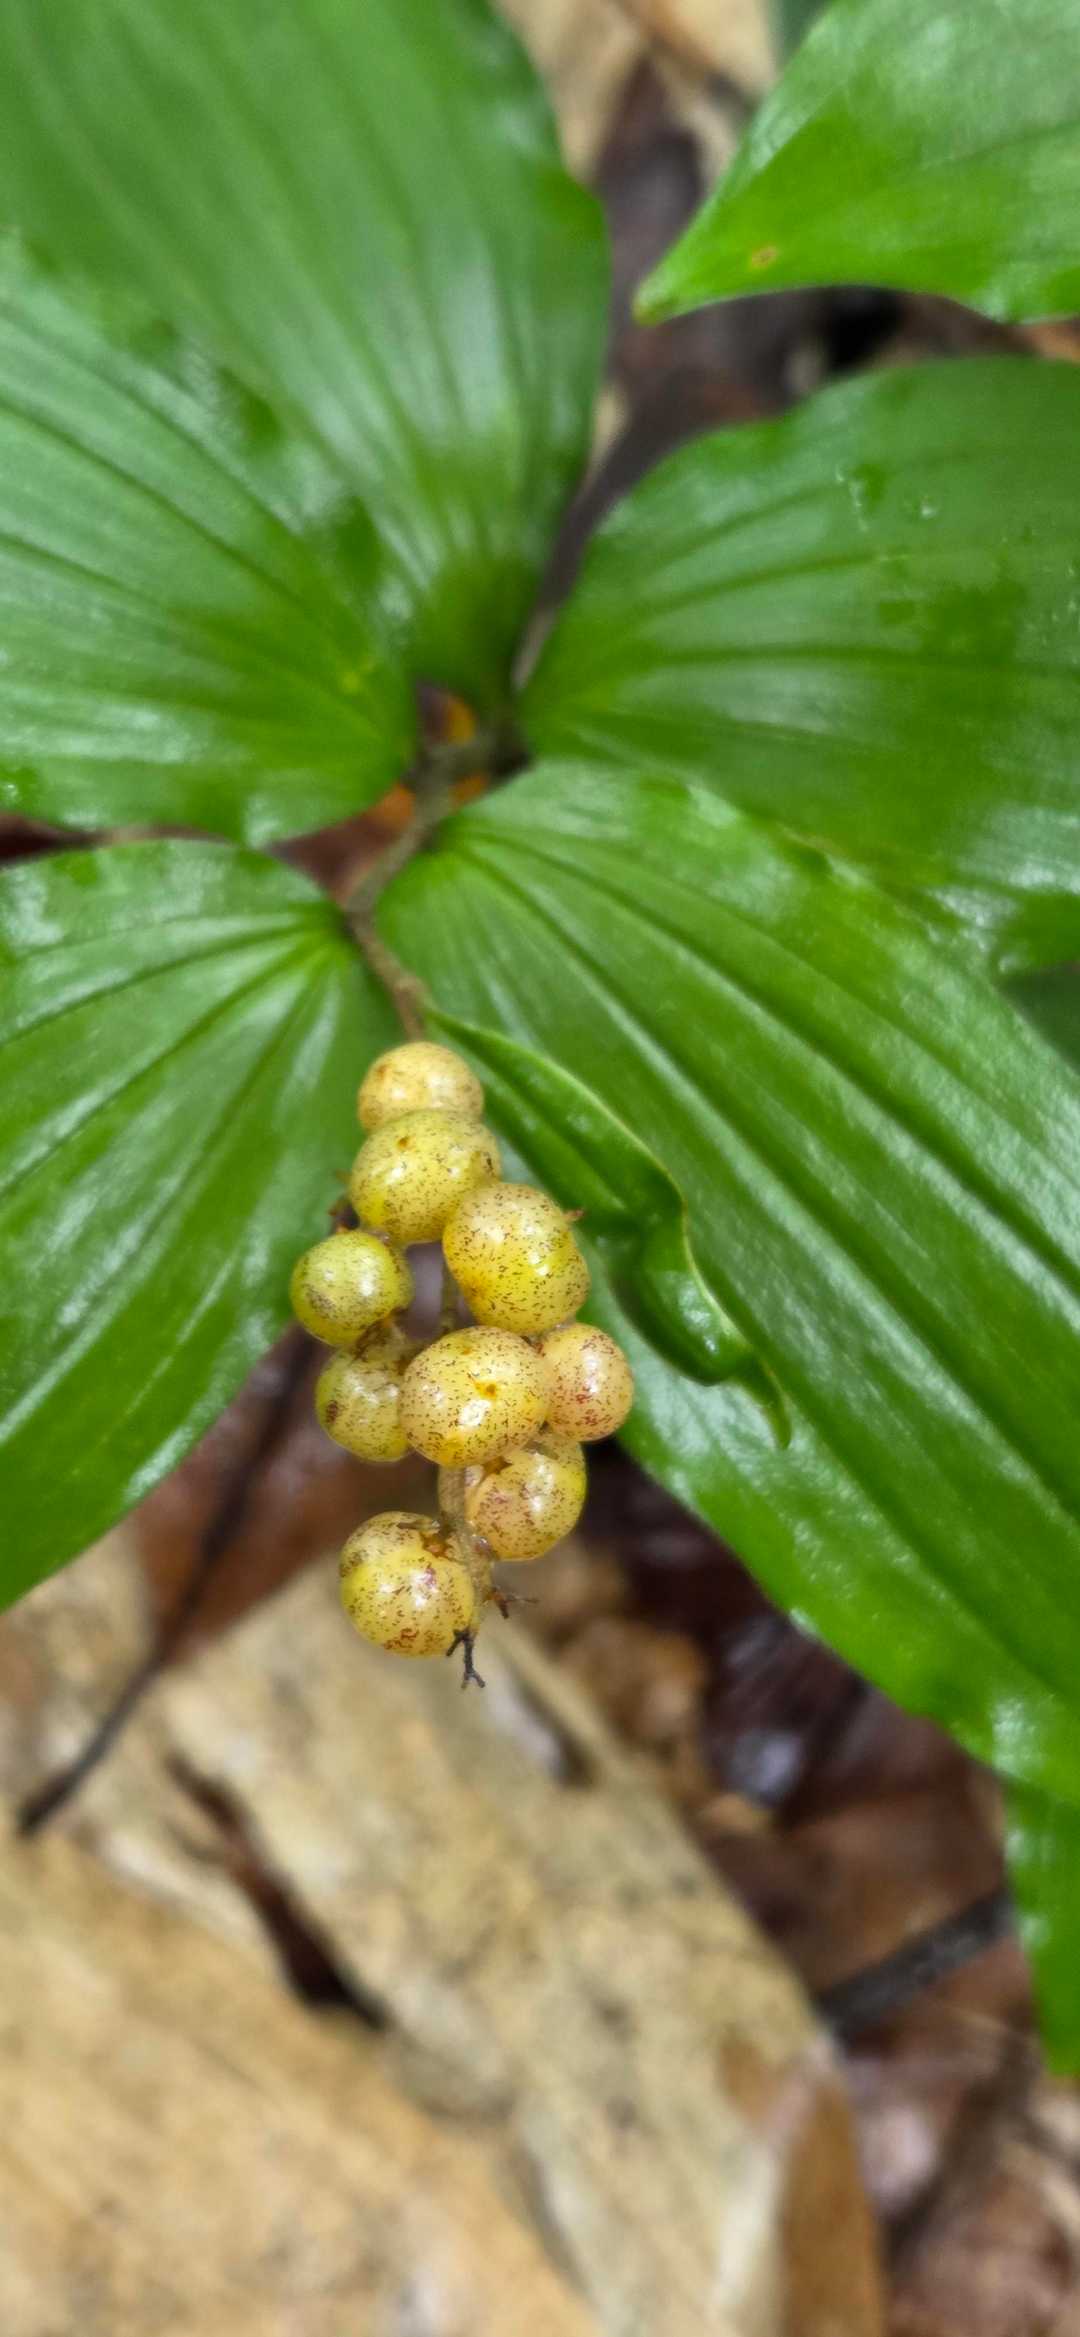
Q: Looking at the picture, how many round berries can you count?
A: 9